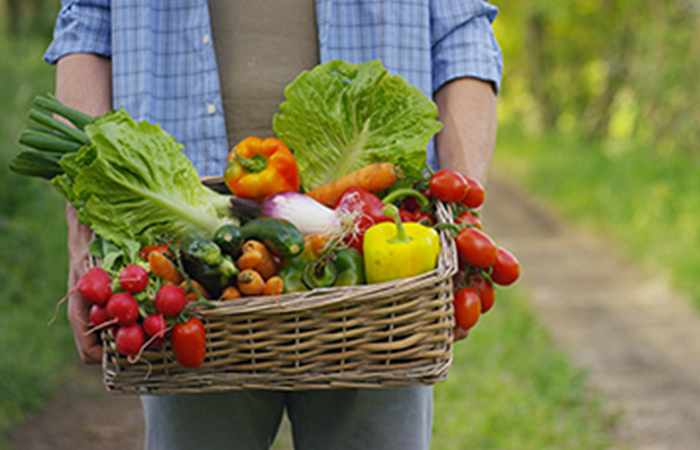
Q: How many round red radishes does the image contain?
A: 7